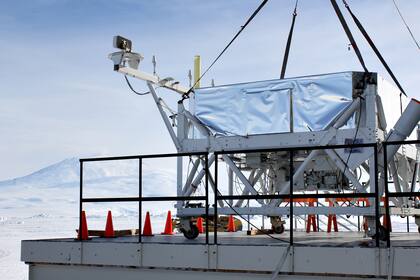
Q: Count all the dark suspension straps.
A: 4